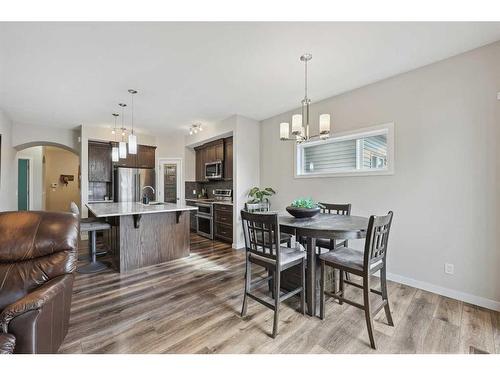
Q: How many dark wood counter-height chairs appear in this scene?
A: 4